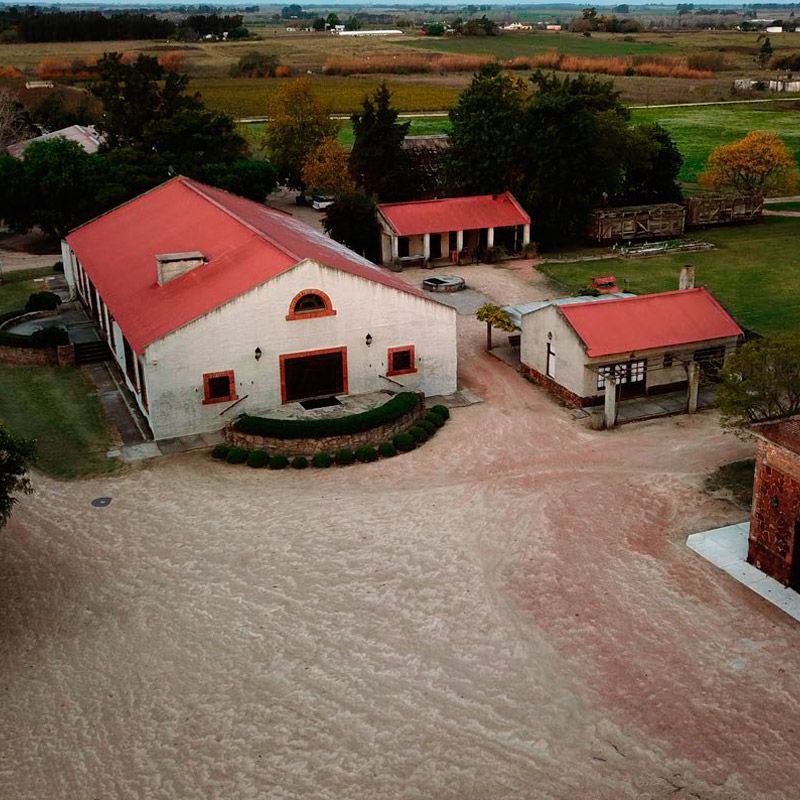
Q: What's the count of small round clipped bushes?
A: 14